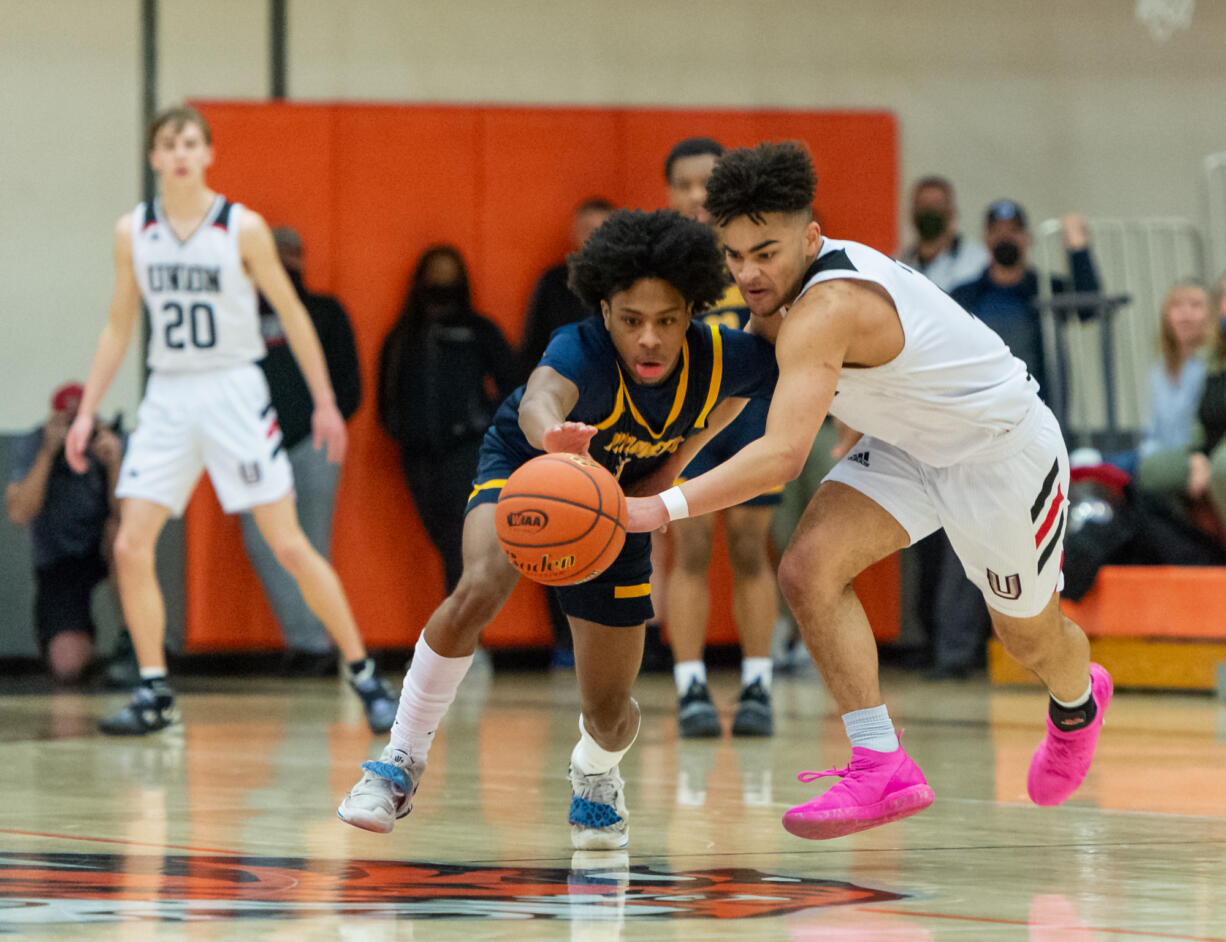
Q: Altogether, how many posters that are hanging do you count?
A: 0